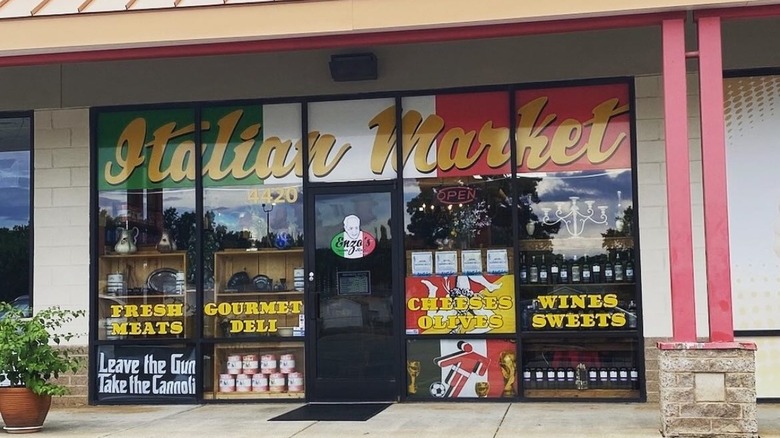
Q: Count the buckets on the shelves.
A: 9